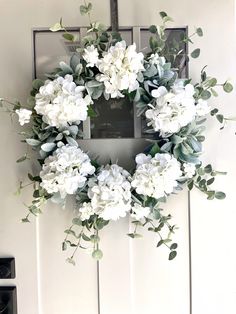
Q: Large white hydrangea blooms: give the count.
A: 6